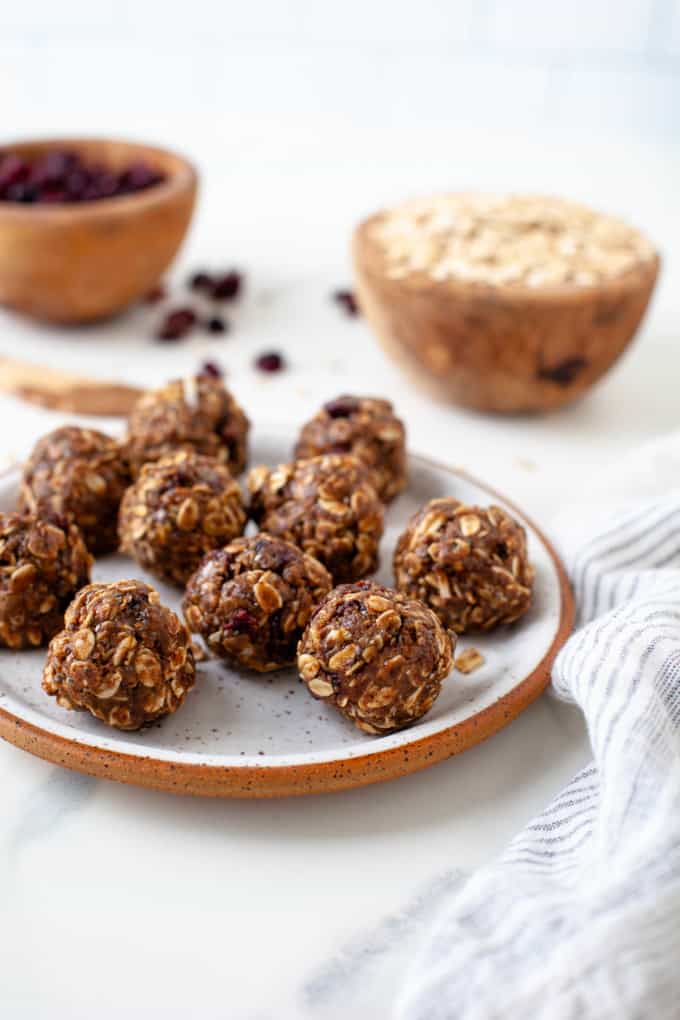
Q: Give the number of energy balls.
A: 10